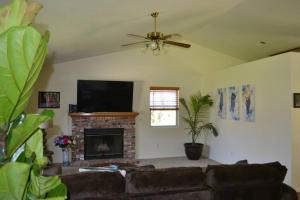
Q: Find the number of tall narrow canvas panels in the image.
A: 3